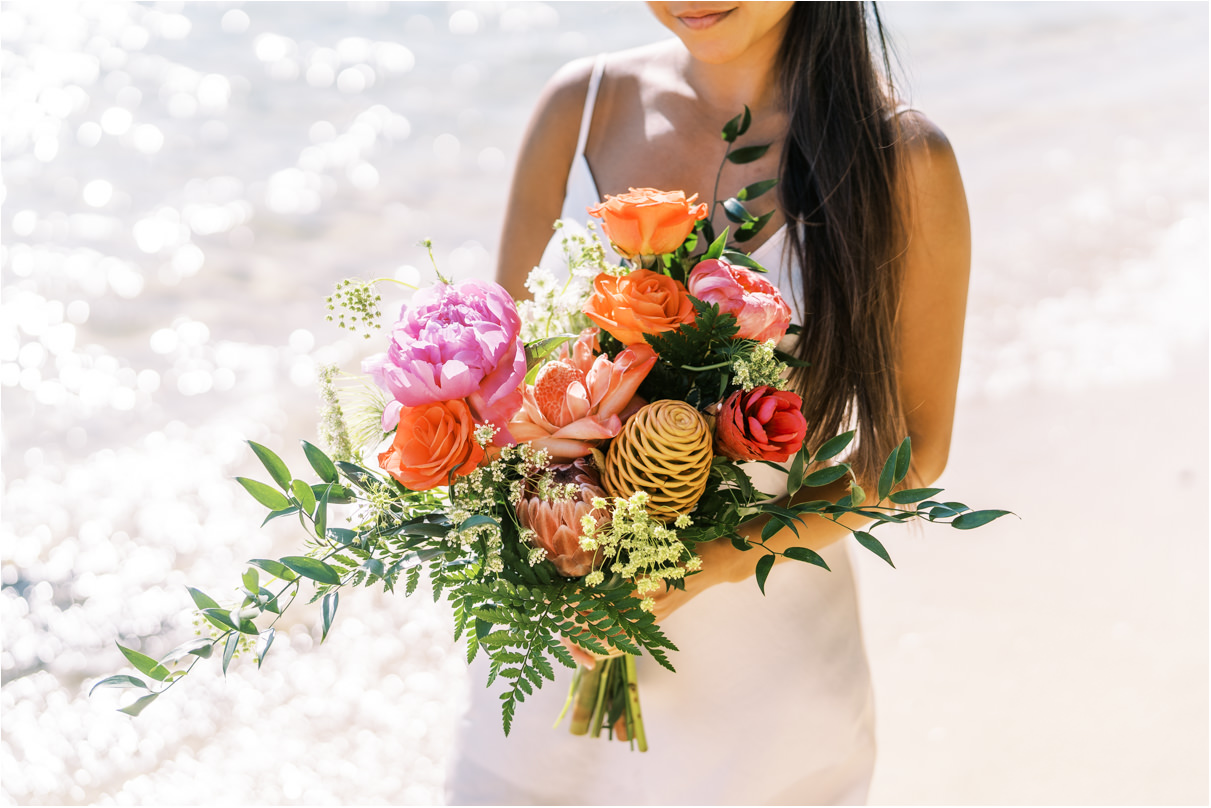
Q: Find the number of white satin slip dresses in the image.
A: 1